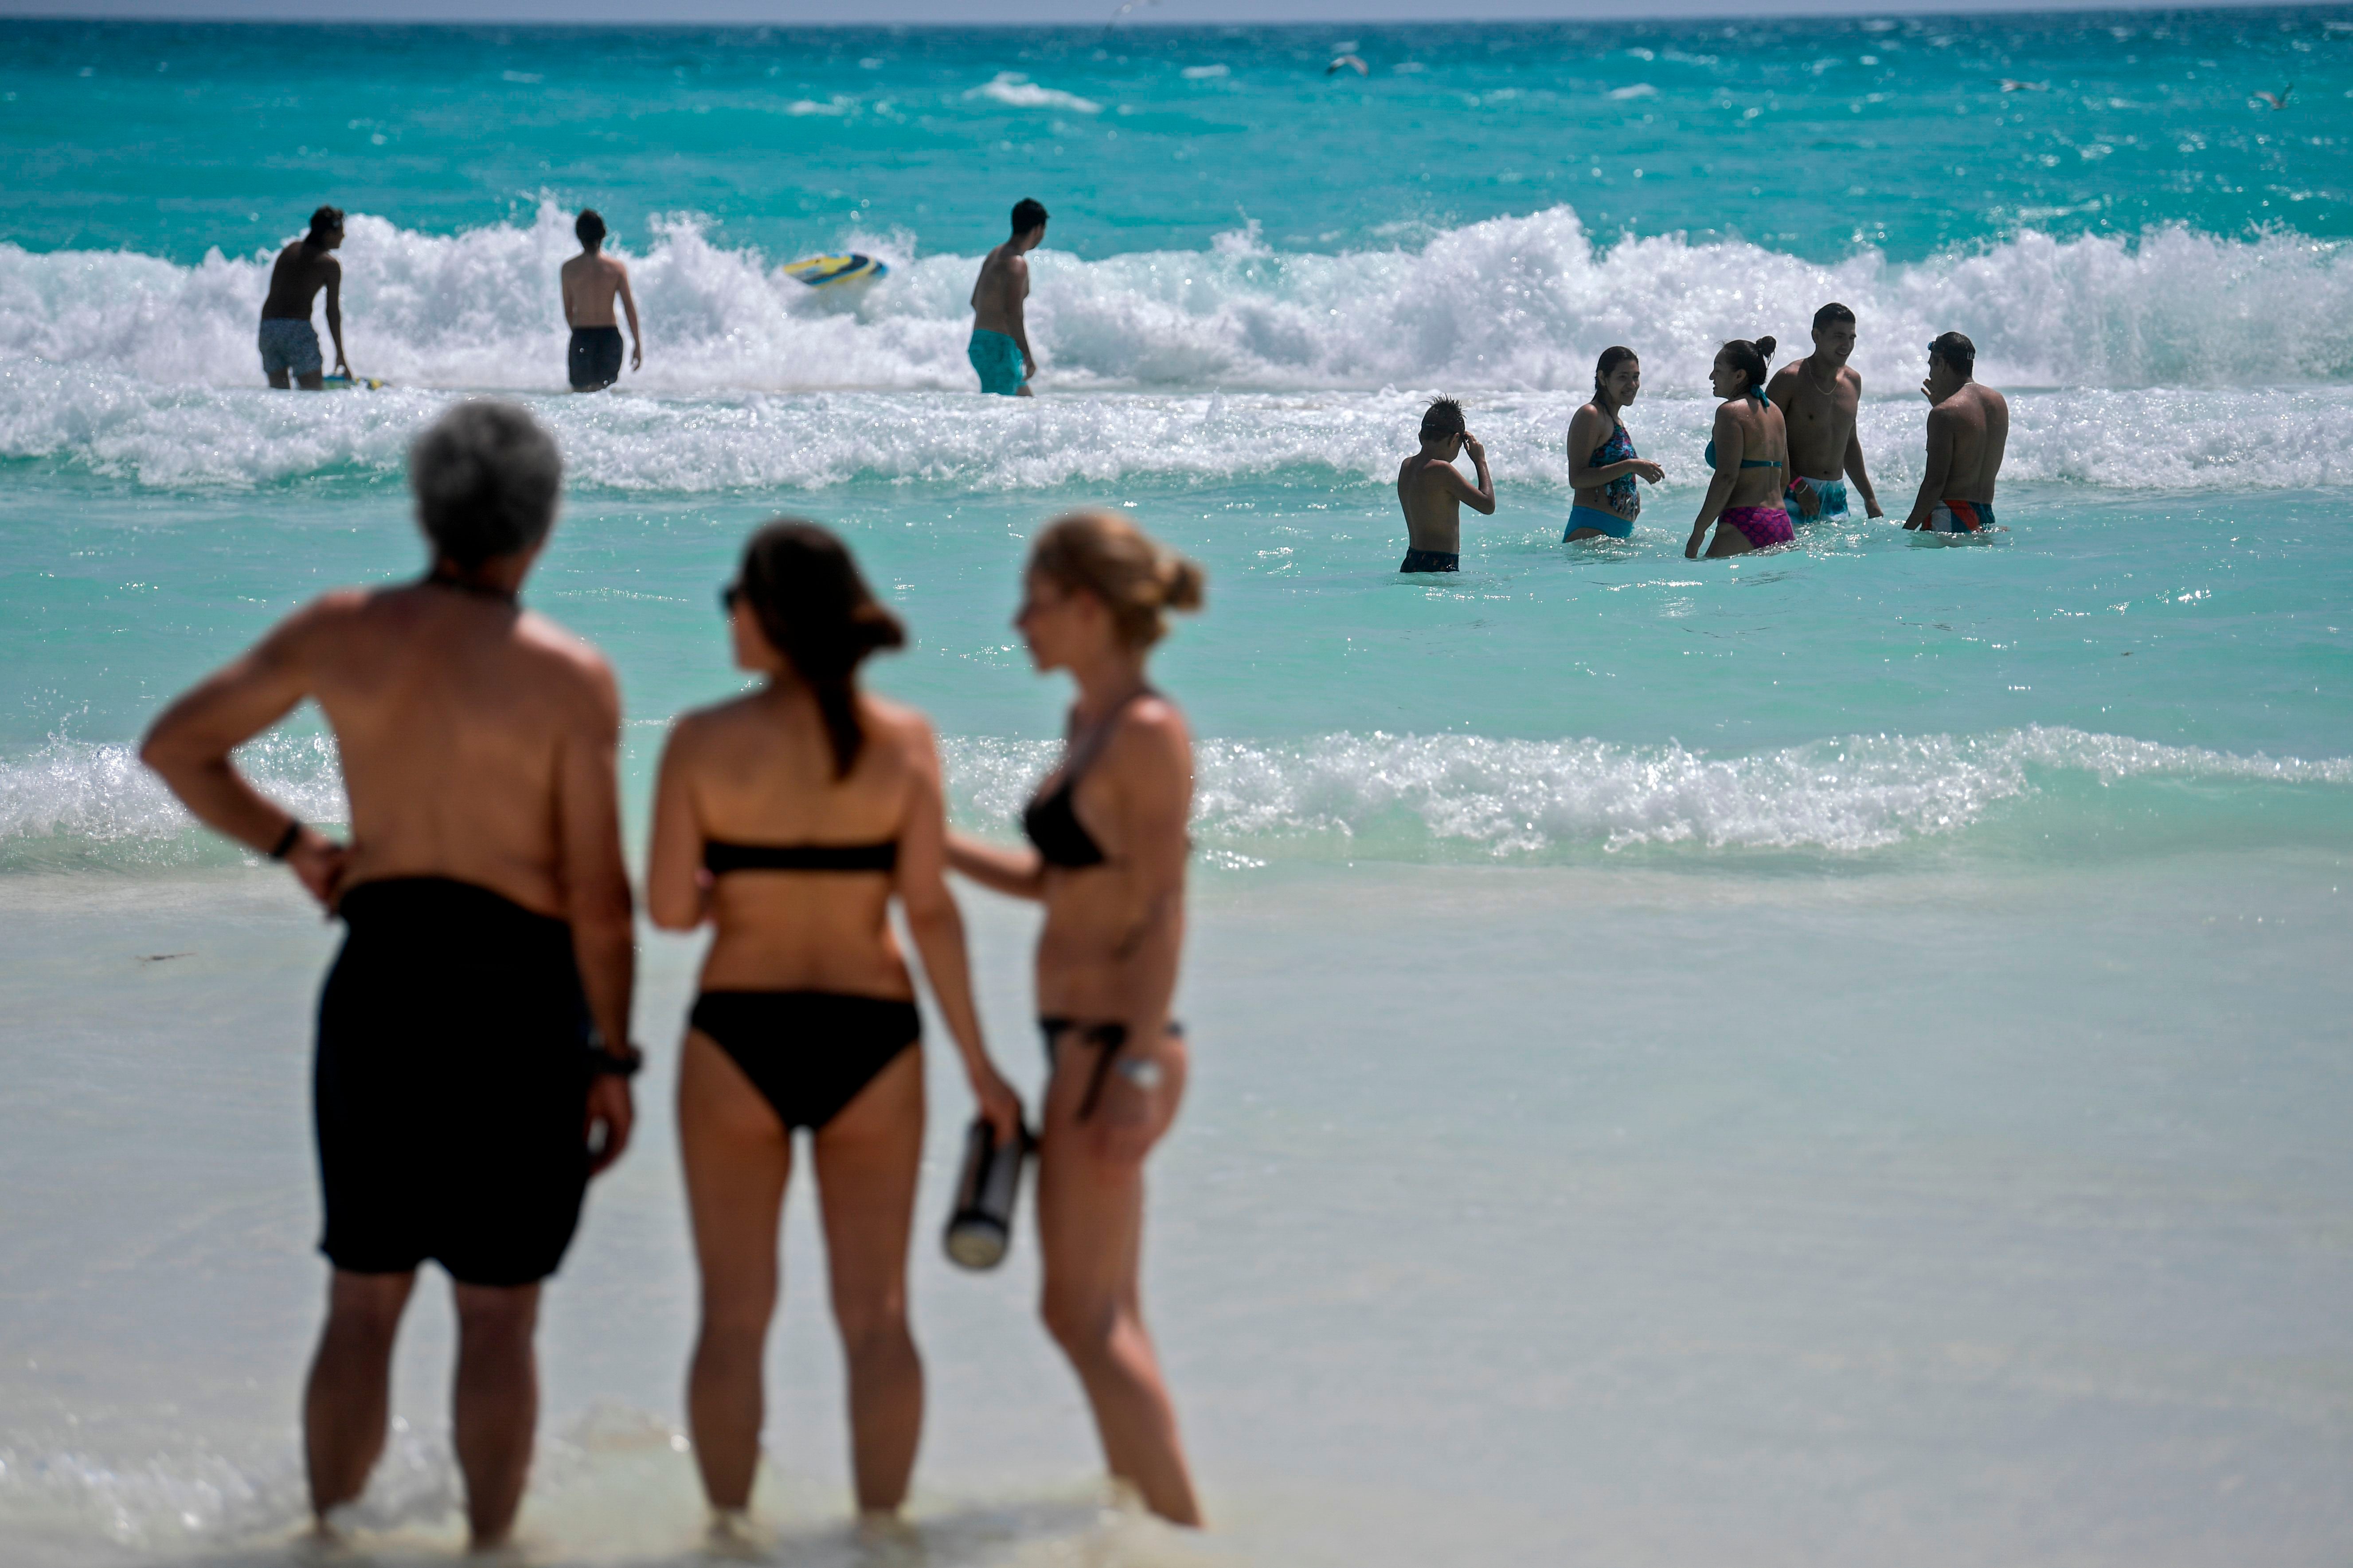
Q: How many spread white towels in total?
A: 0